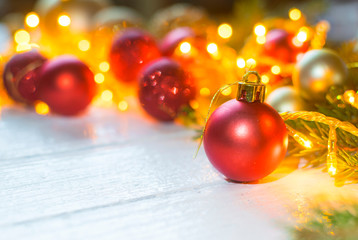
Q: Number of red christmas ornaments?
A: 7